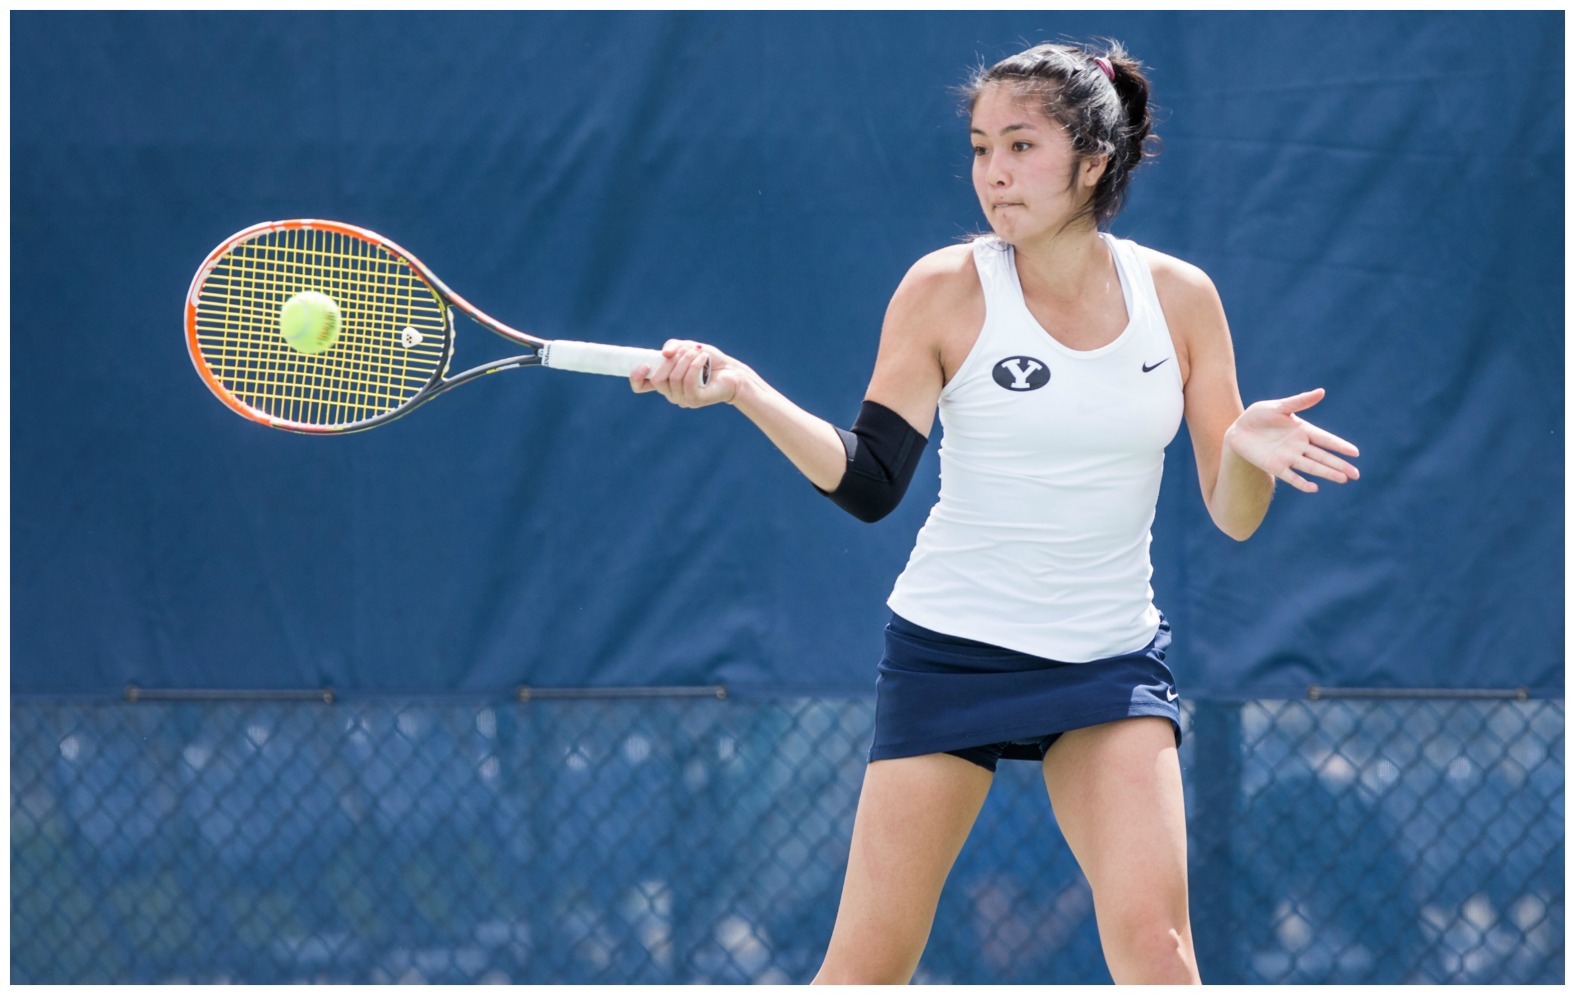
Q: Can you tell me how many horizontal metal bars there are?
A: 3